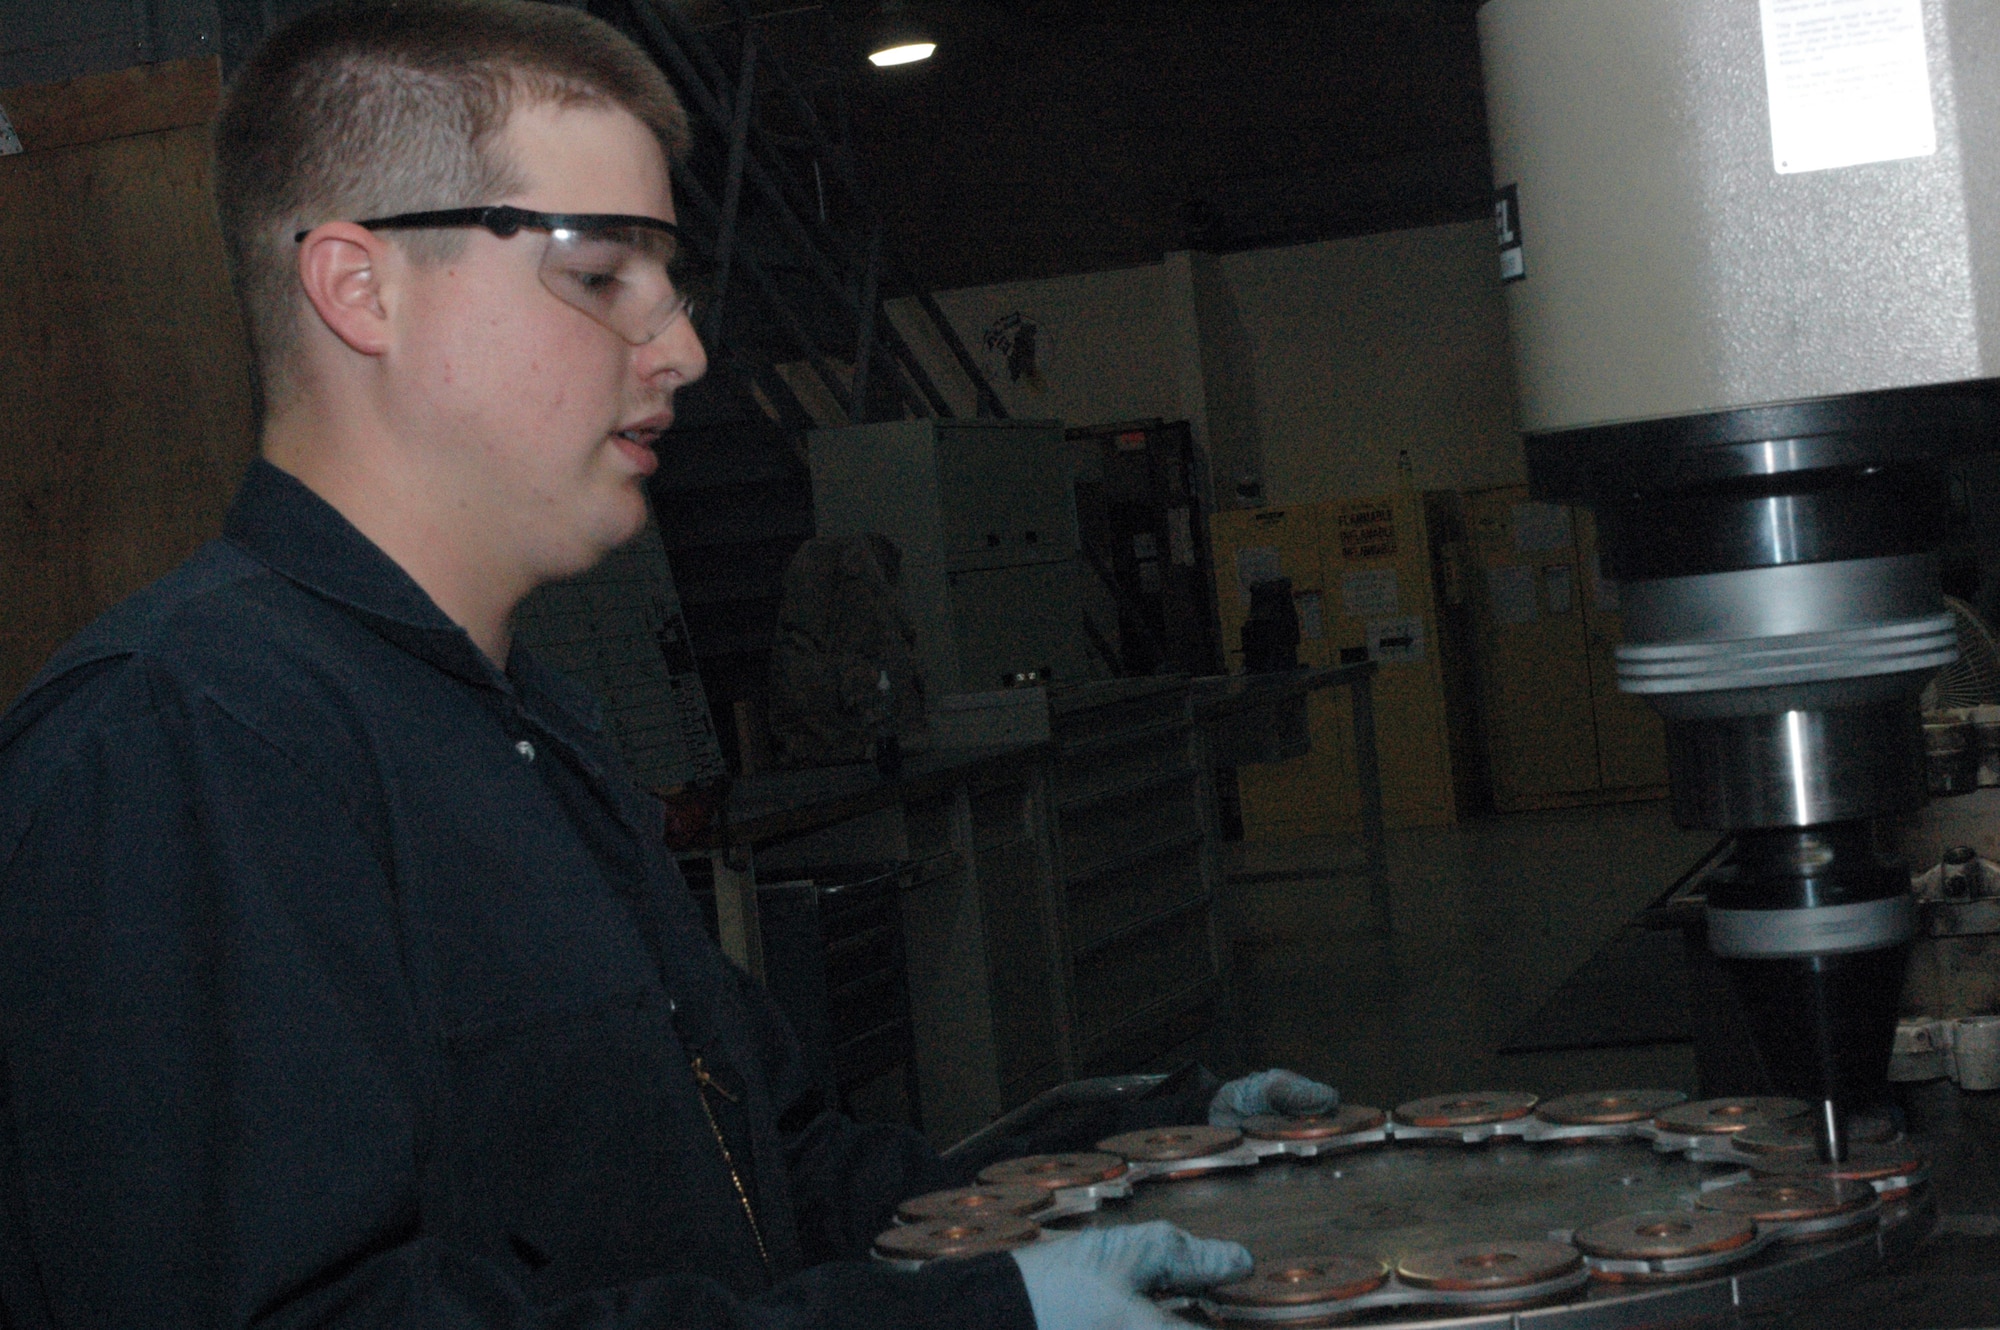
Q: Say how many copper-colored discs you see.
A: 14